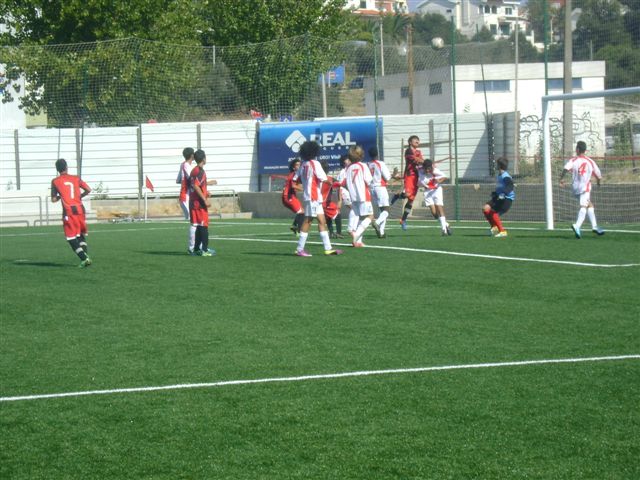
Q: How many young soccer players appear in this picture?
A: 13